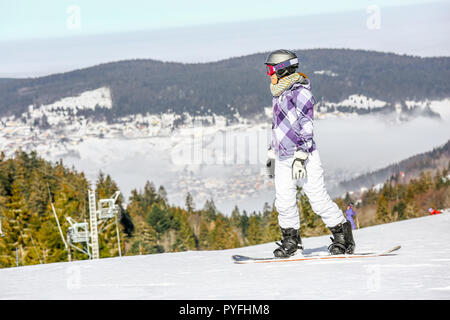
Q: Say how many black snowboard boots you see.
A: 2